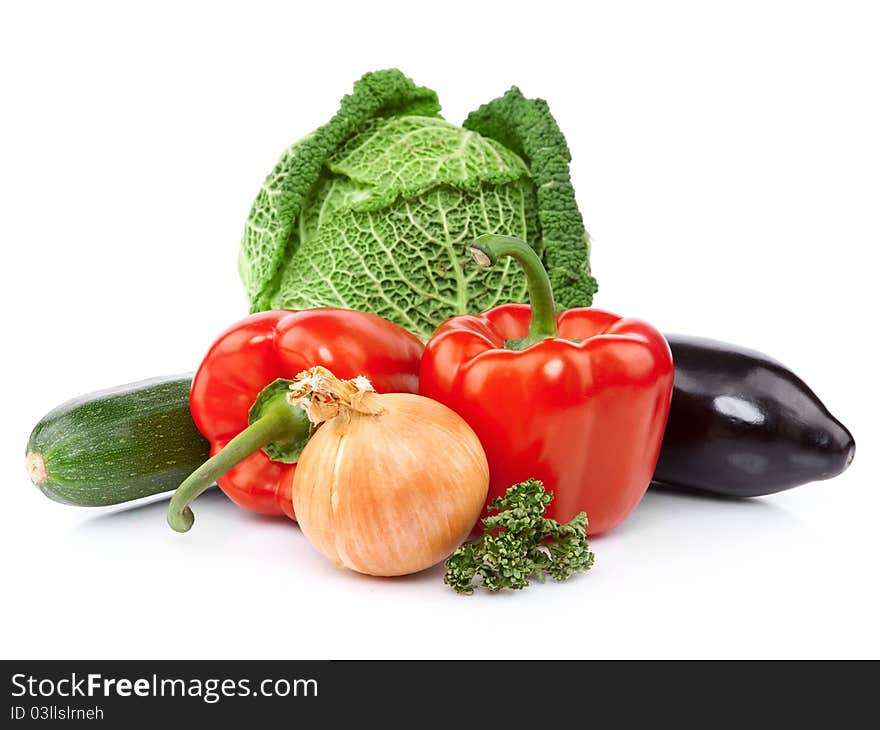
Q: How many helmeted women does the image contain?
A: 0